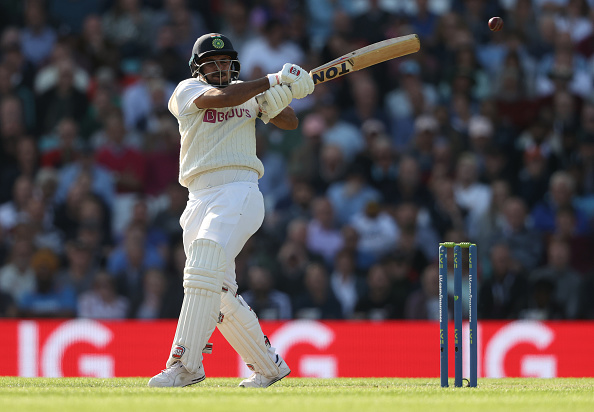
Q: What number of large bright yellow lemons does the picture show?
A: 0